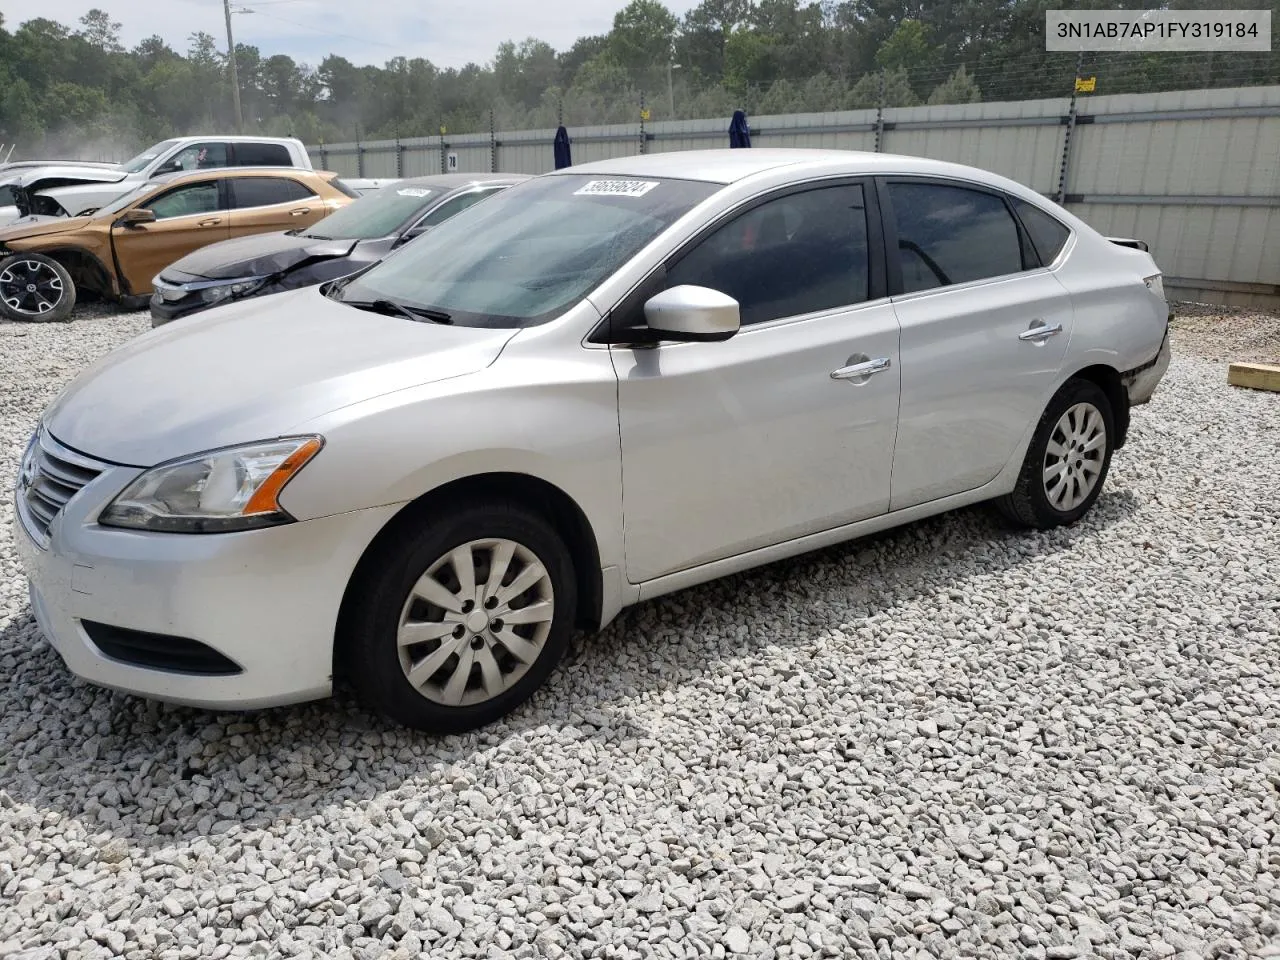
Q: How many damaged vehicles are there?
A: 4